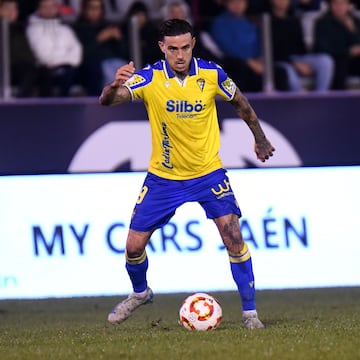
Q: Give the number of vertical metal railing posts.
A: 3